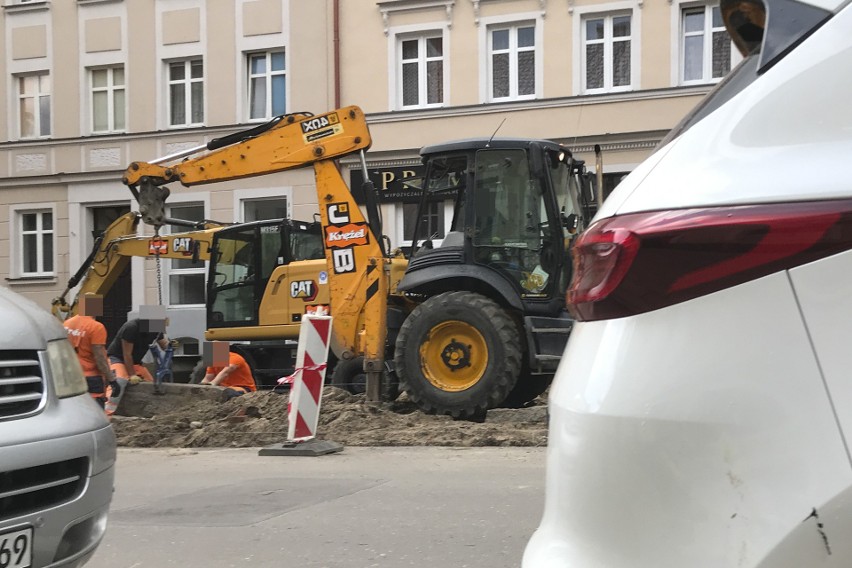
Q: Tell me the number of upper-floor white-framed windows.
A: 8